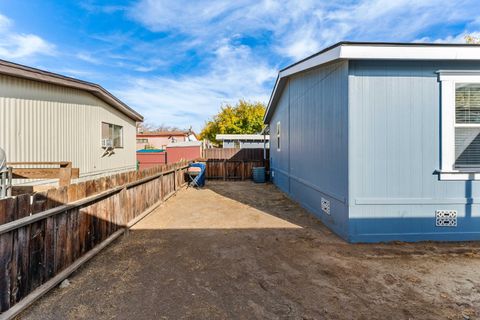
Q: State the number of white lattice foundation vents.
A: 2